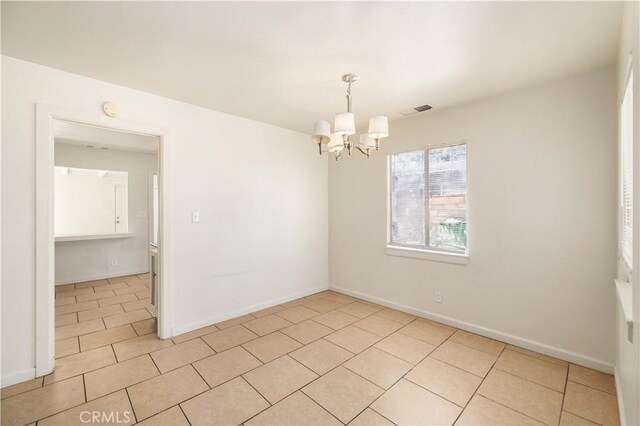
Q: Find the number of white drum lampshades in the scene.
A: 5